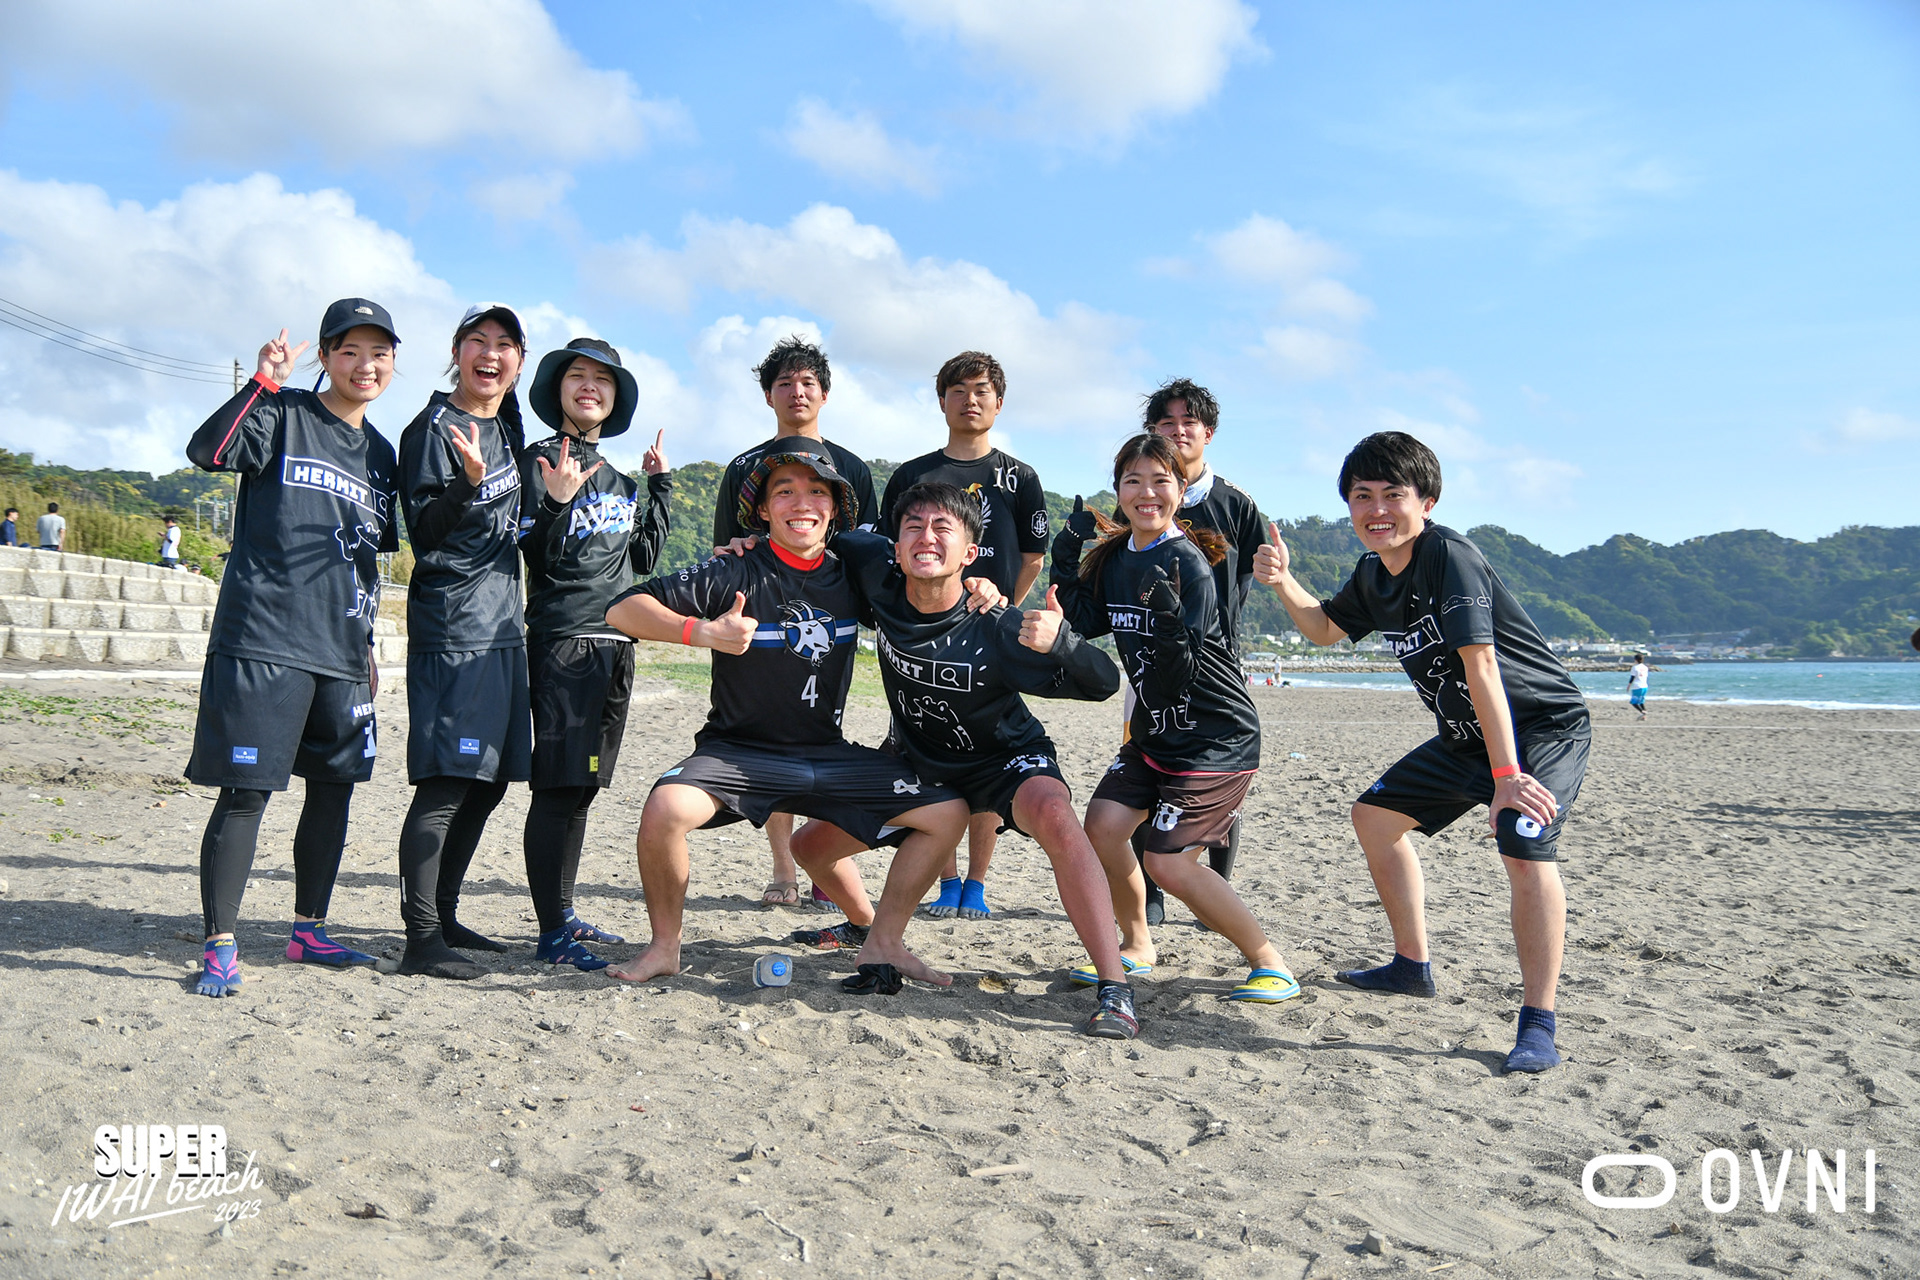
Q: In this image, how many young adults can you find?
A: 10